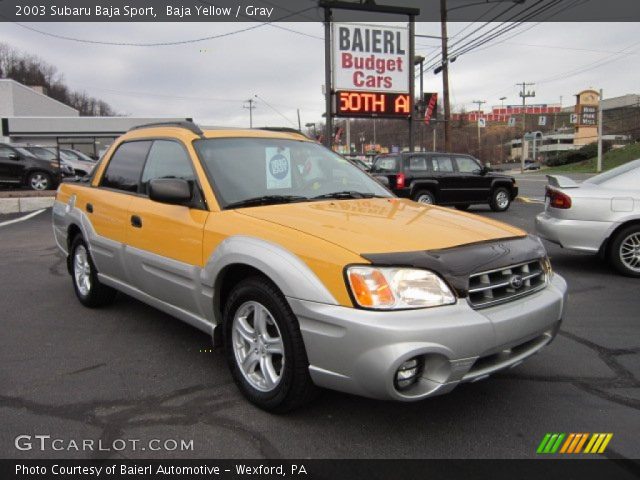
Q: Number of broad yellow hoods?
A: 1